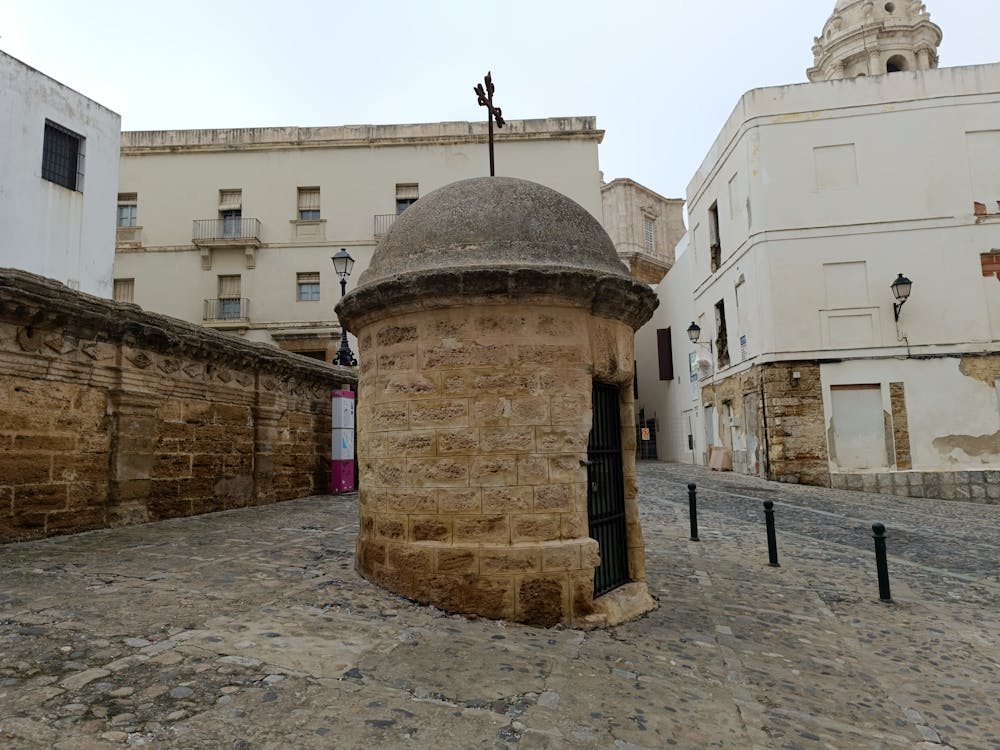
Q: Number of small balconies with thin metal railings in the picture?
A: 3